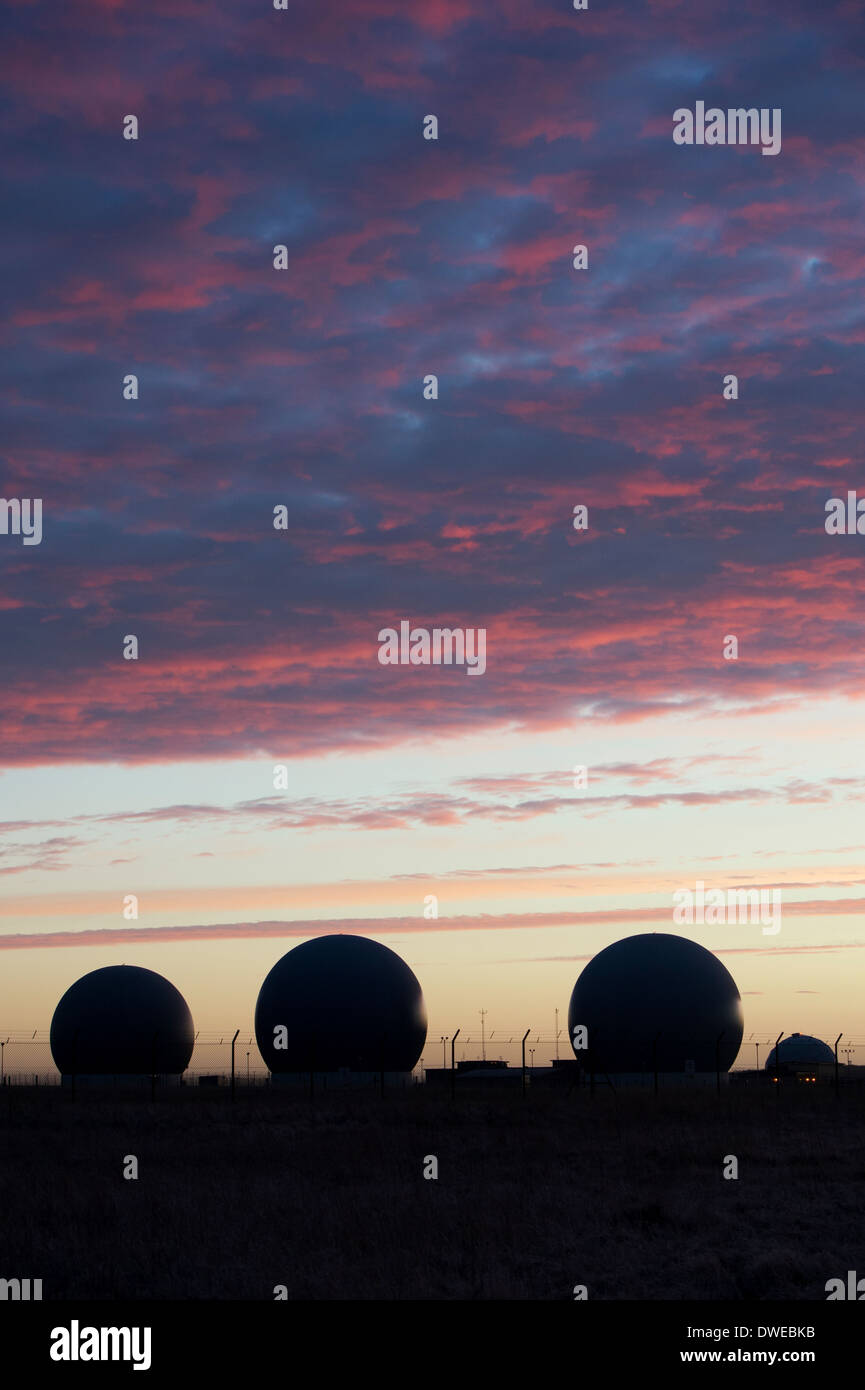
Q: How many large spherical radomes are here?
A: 3